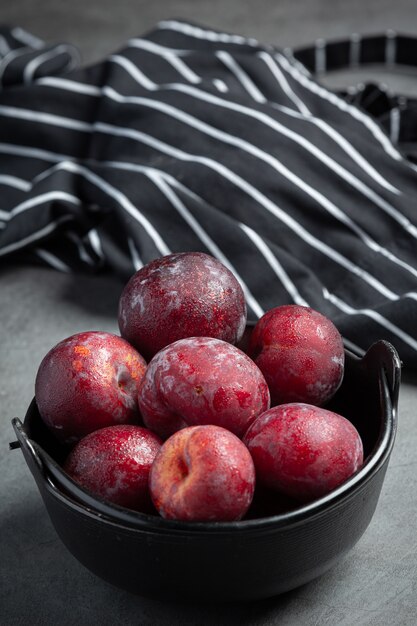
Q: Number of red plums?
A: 7